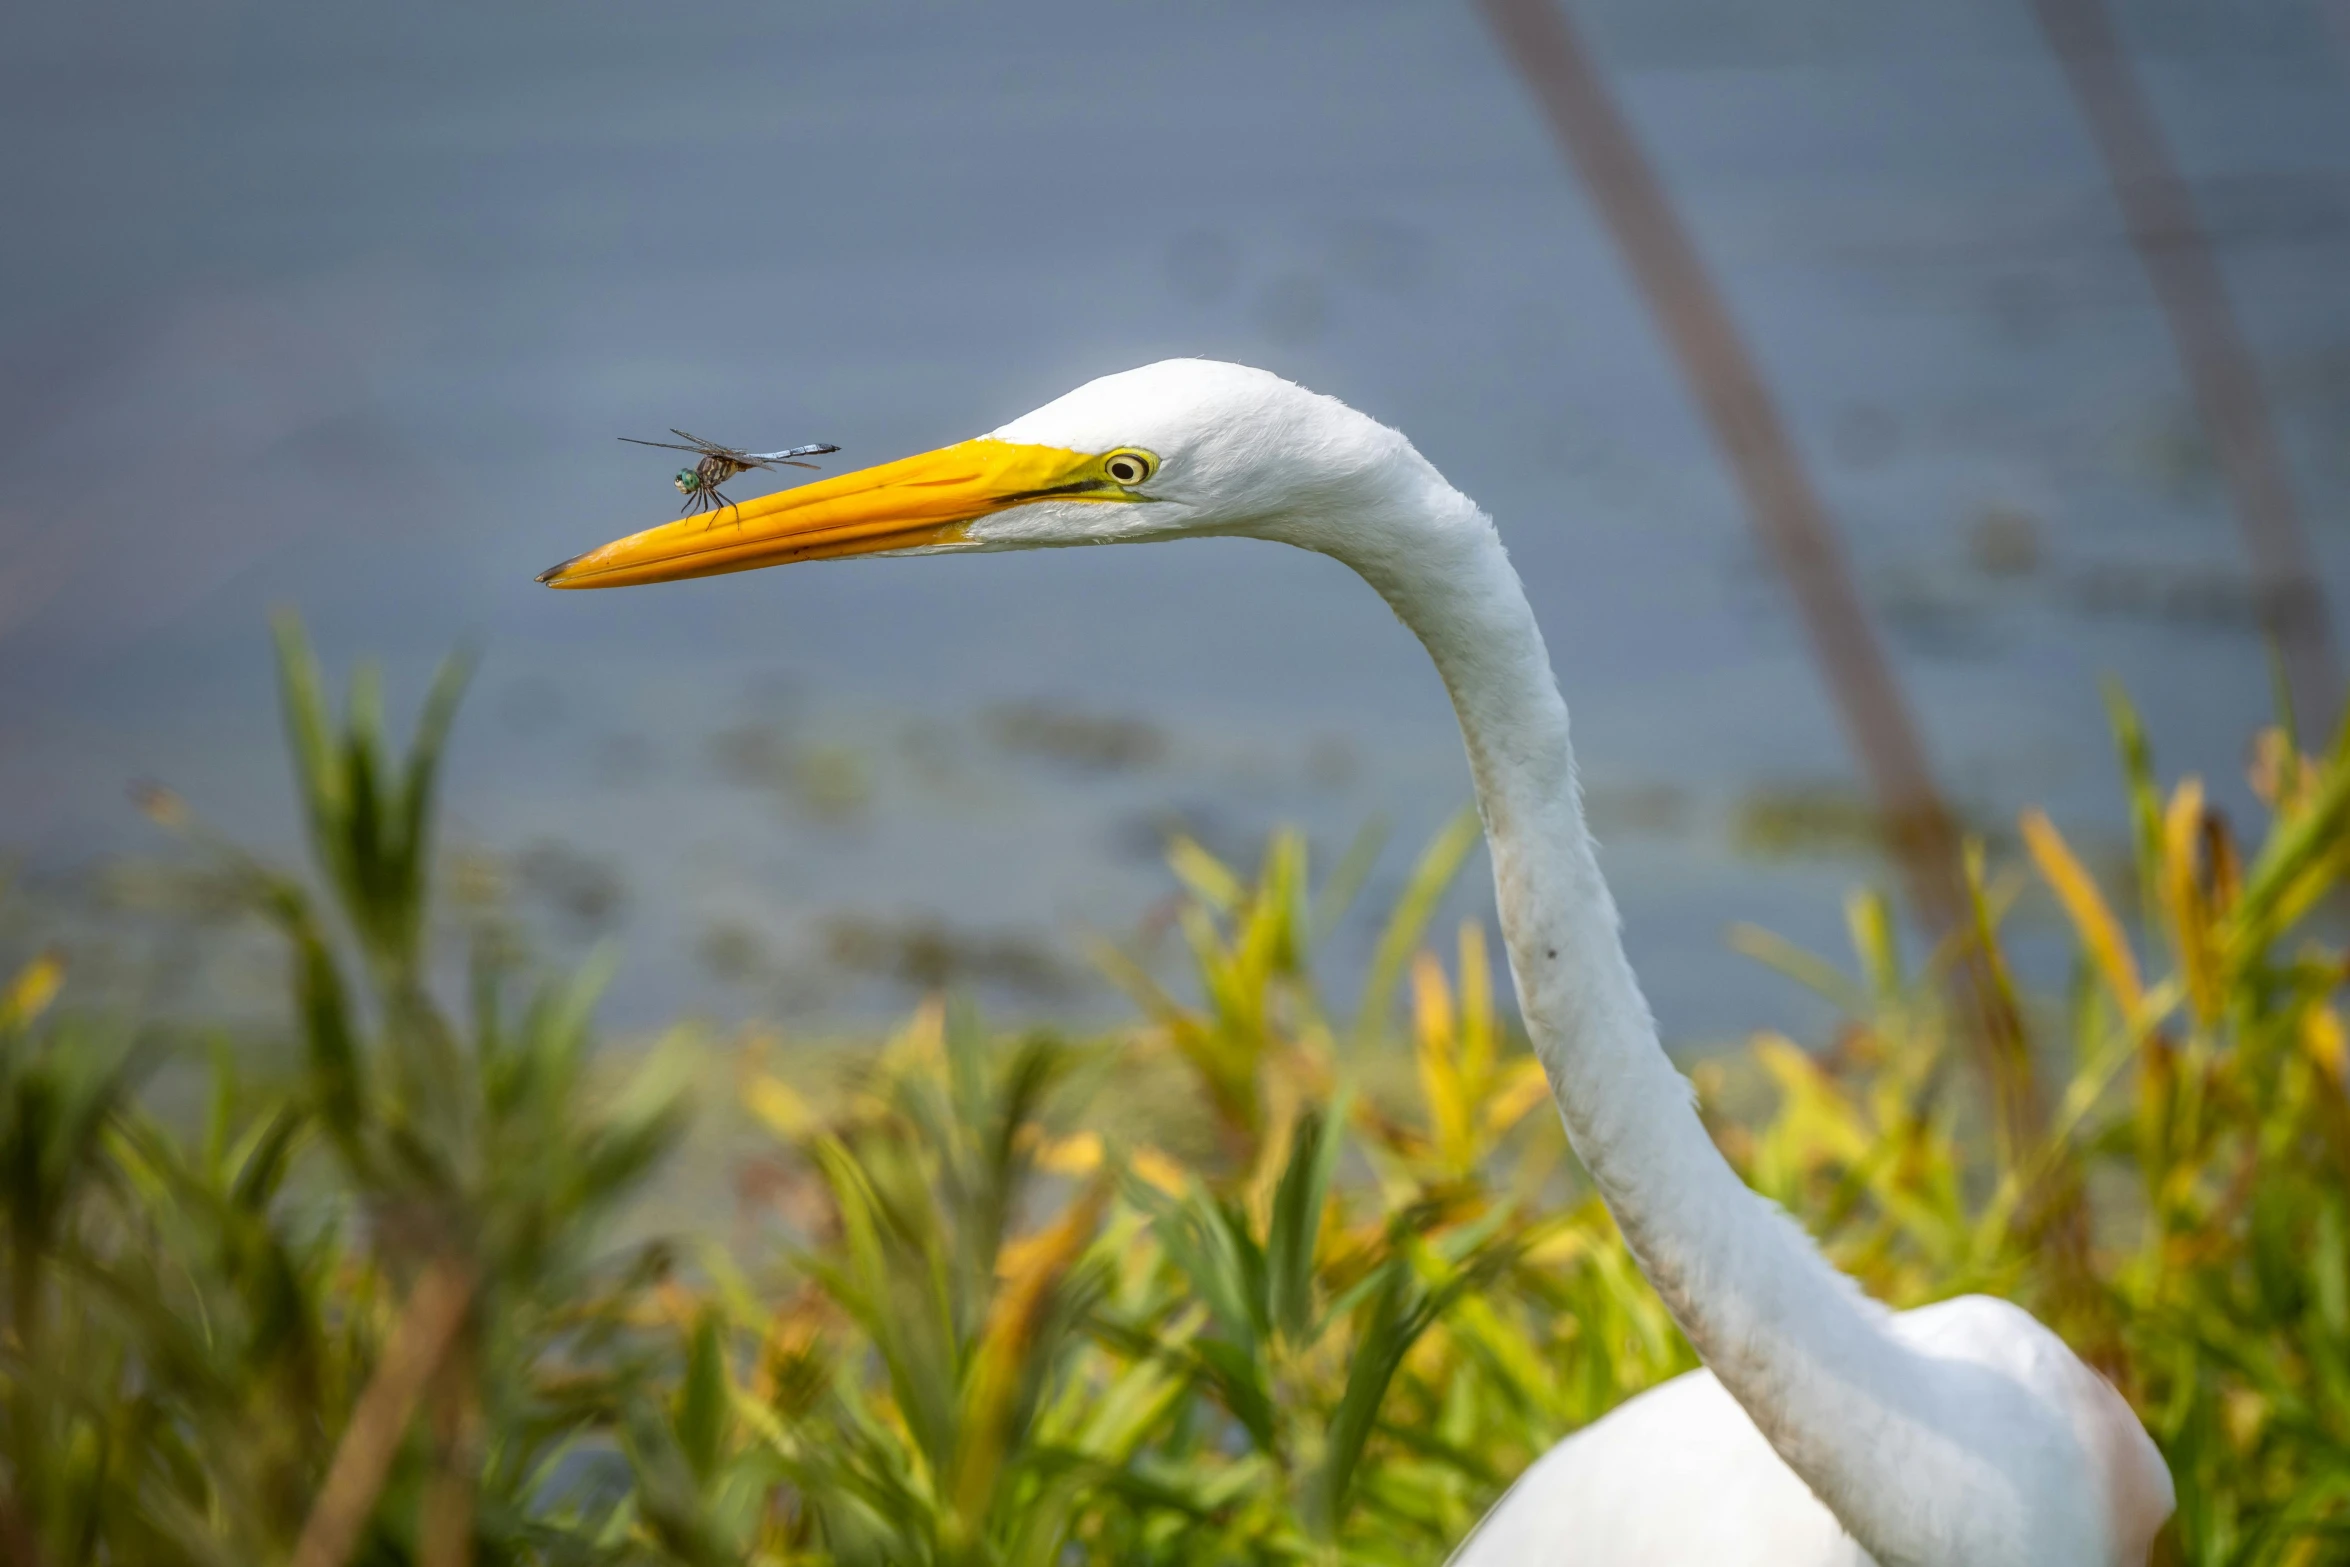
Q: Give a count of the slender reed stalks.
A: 2